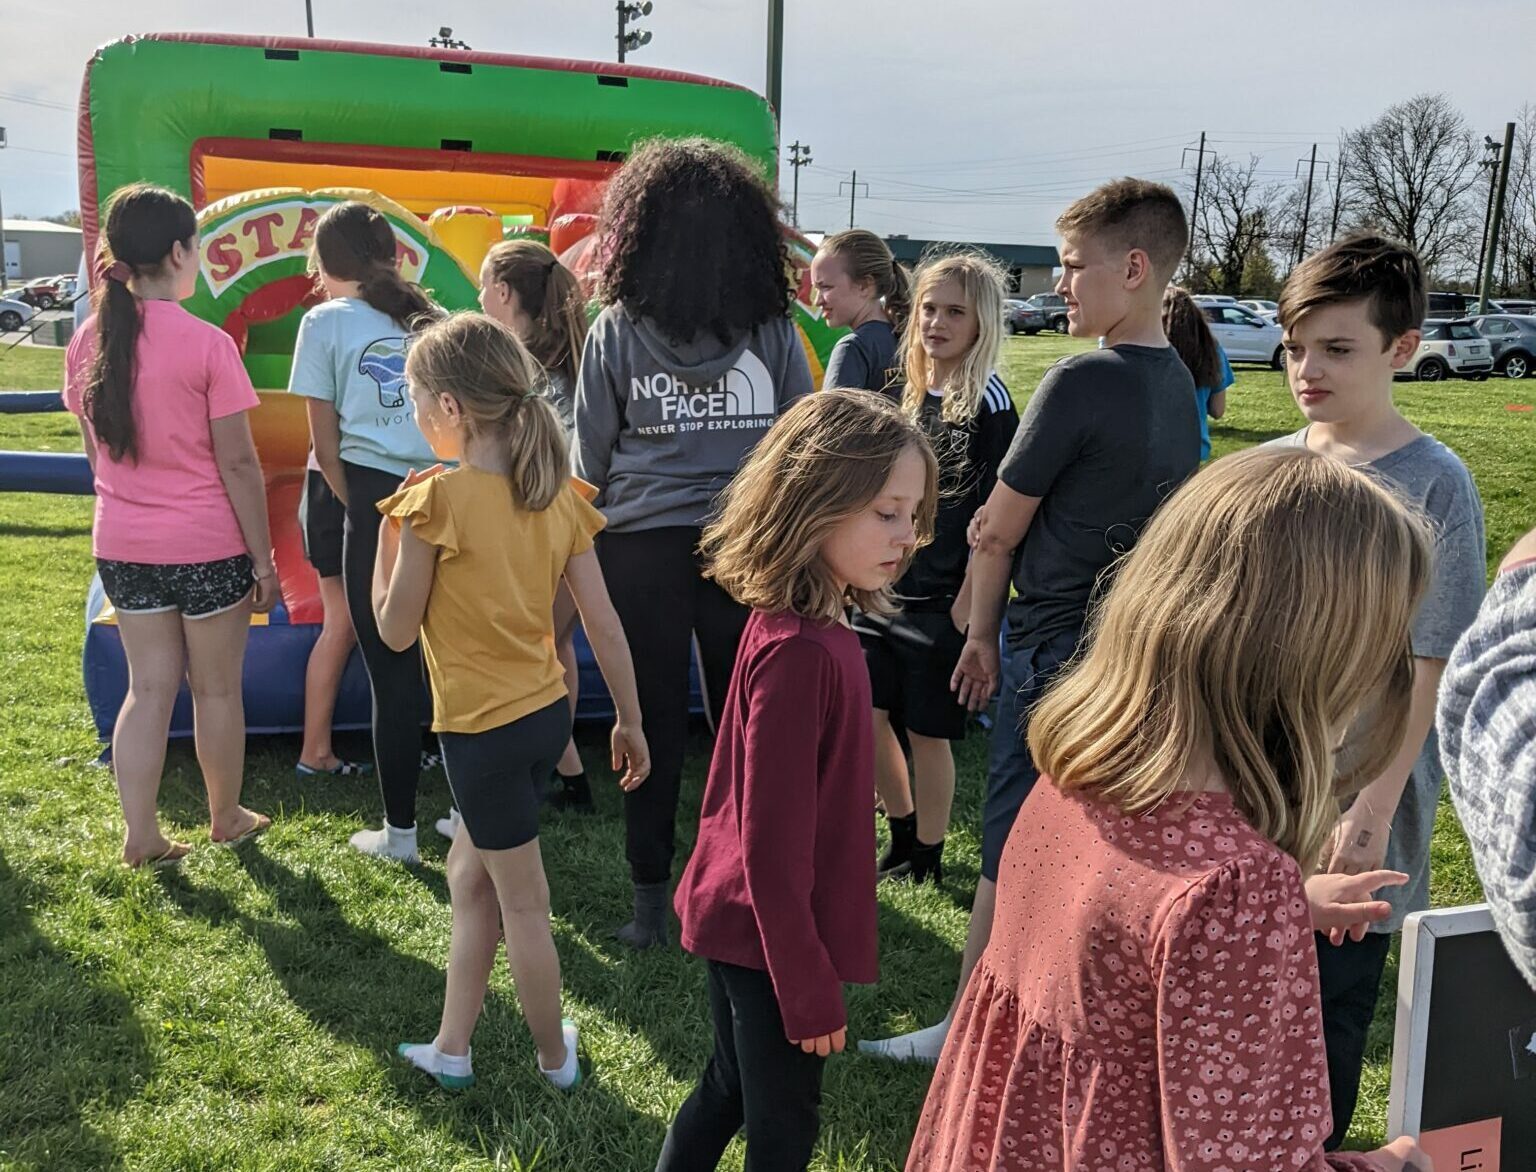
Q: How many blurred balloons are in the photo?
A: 0